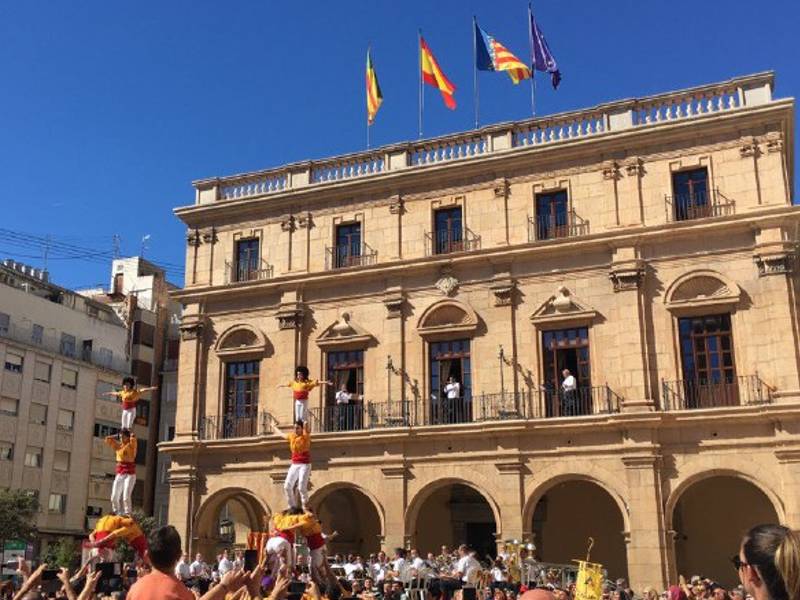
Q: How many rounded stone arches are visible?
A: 5